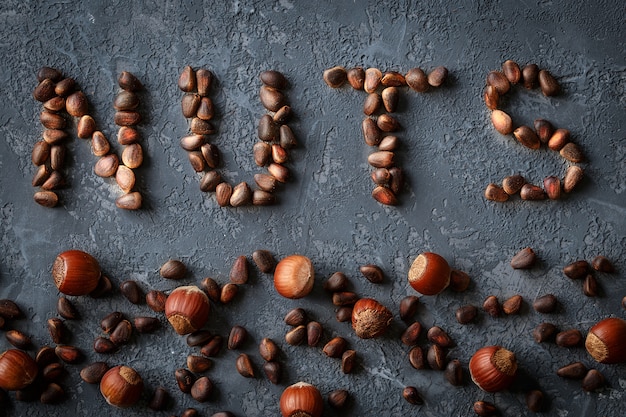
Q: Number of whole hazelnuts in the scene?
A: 10